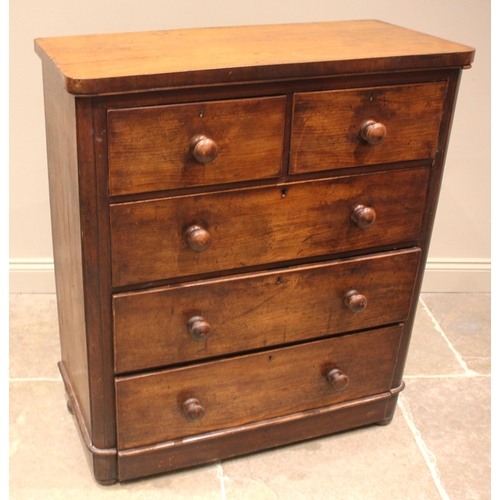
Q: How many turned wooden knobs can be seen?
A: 8